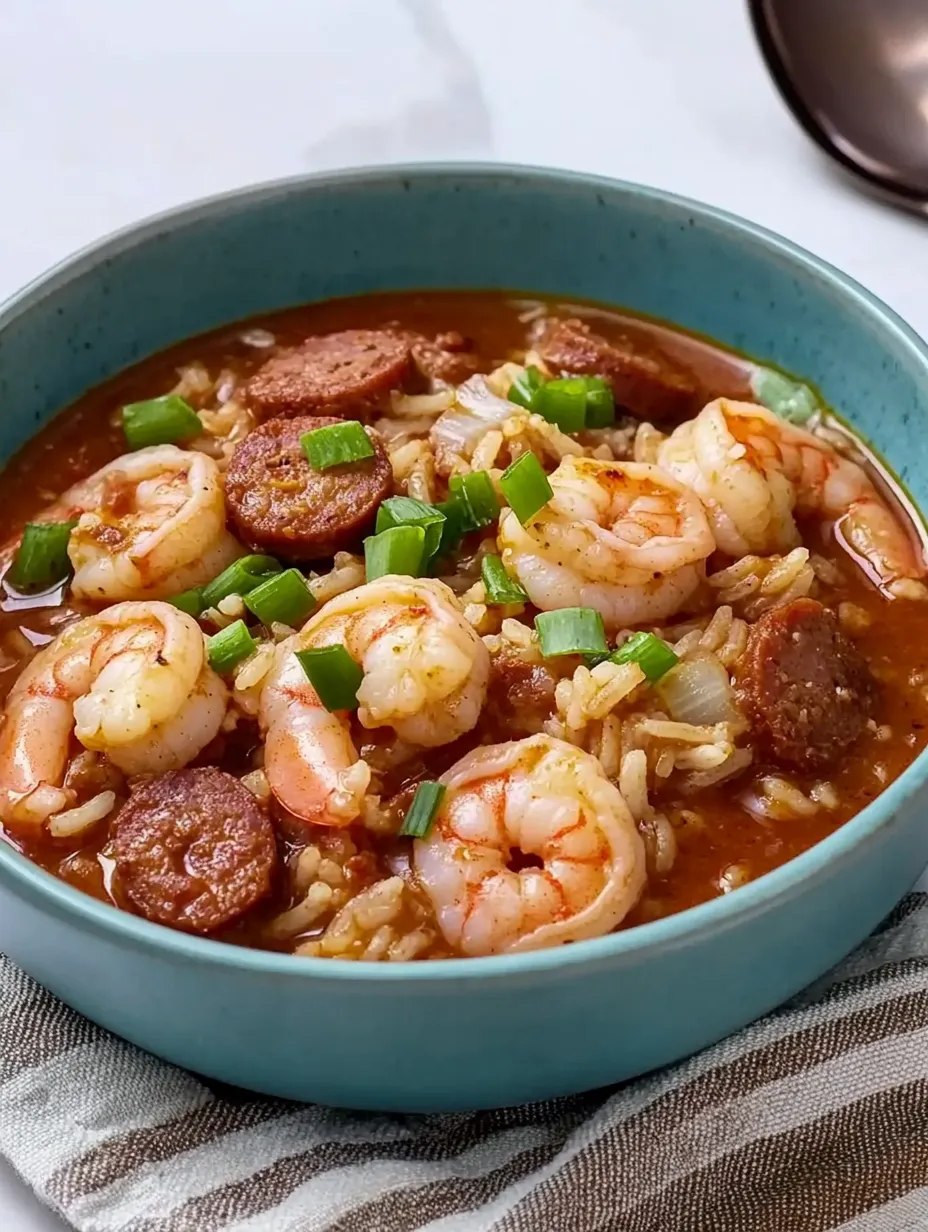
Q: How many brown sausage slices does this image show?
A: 5